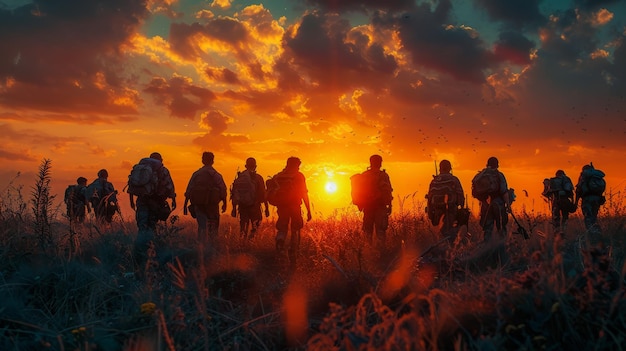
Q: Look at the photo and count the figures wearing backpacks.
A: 11